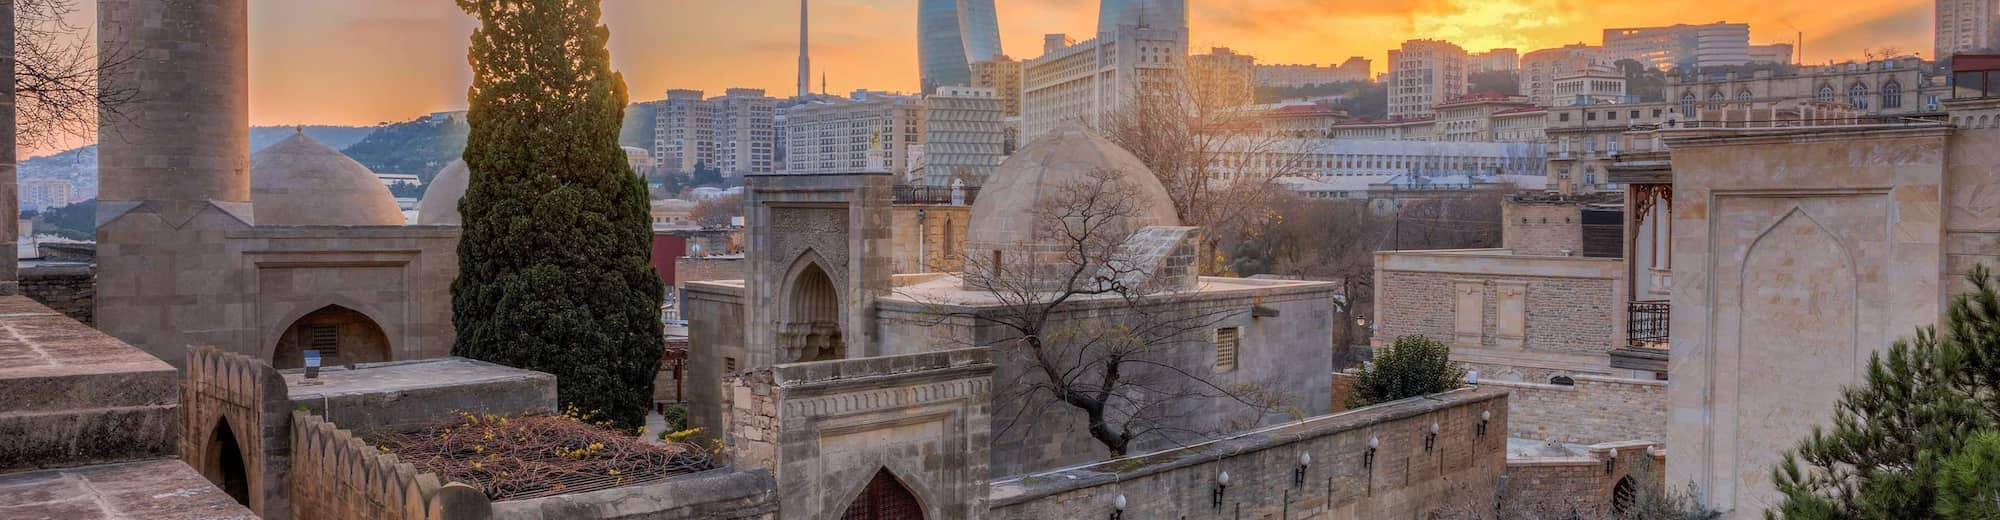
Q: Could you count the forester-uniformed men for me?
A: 0